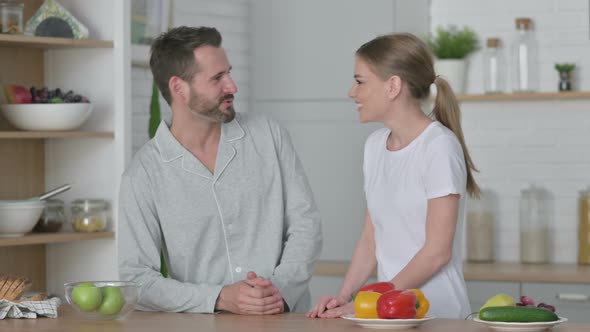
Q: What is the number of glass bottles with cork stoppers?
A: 2